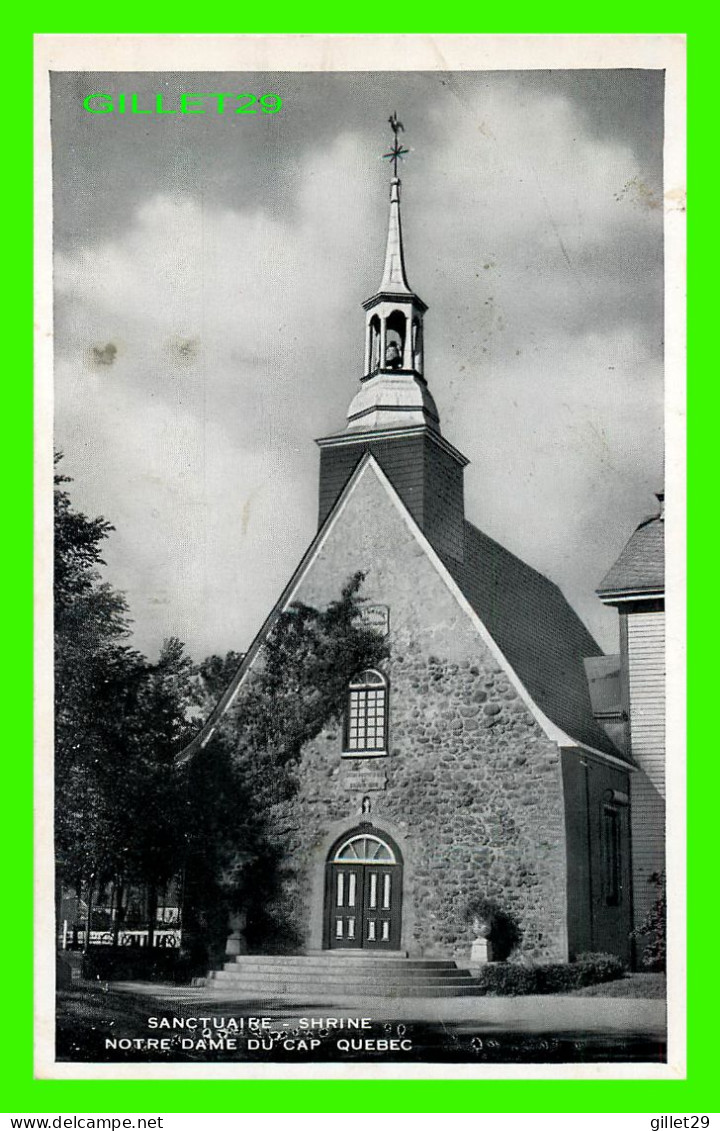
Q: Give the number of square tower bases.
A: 1